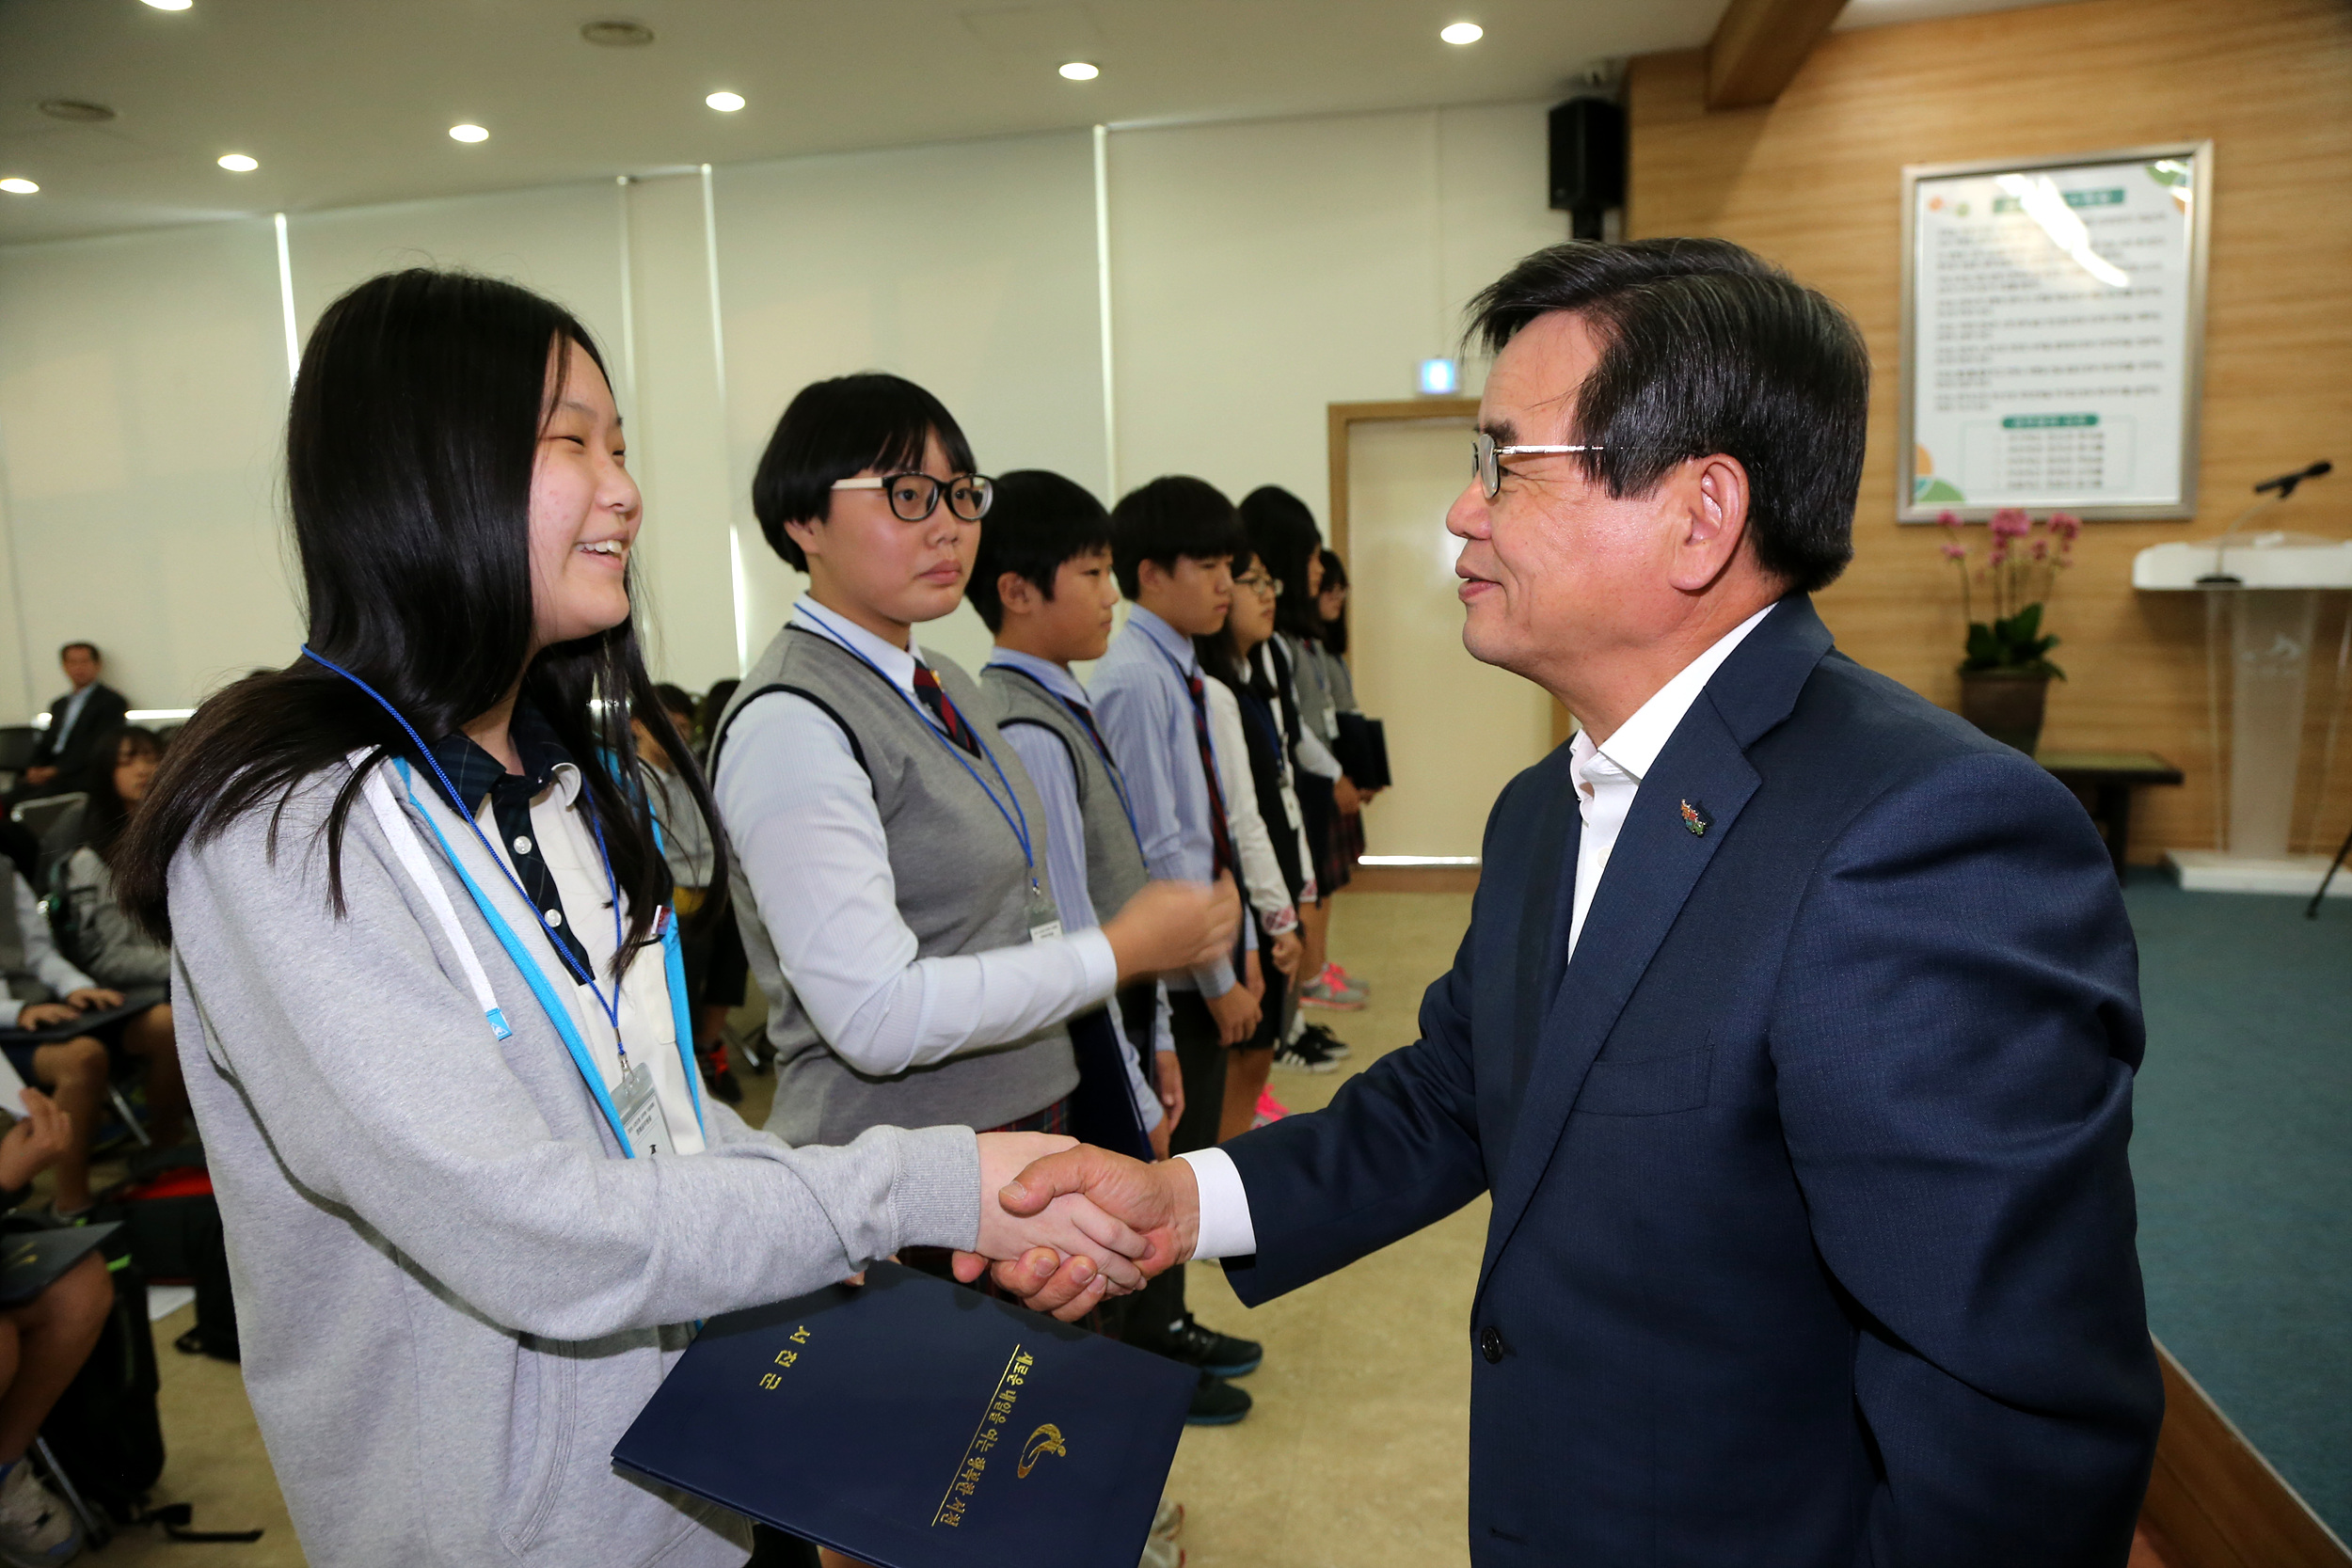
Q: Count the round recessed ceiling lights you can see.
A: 7